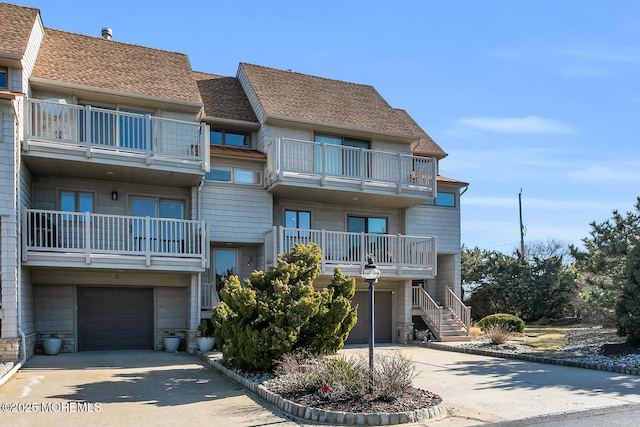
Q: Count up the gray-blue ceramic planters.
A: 3